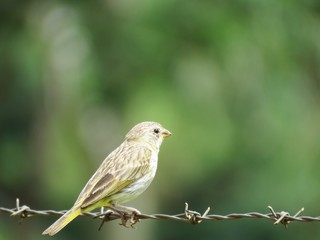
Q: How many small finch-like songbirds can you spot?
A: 1